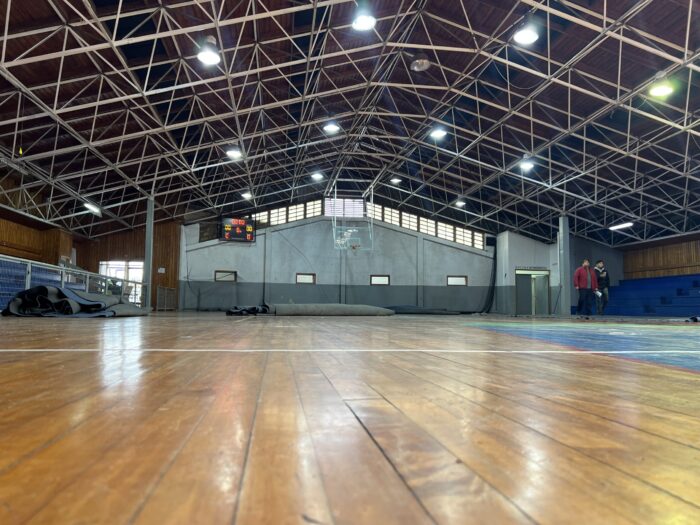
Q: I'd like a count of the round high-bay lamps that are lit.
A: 12